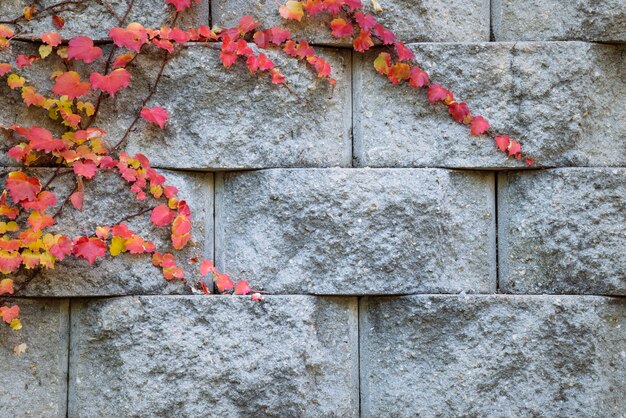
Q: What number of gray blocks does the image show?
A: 11